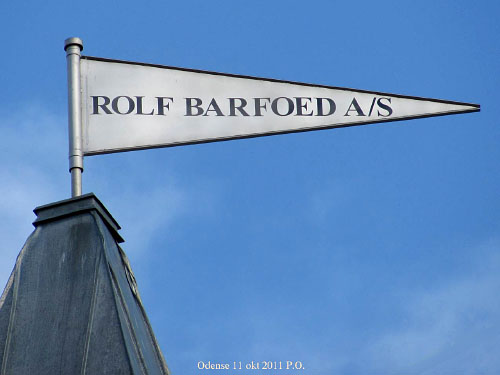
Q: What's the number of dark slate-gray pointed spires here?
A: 1